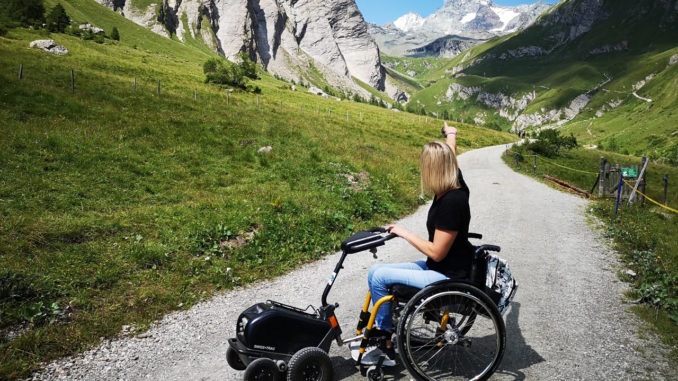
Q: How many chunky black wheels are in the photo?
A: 3